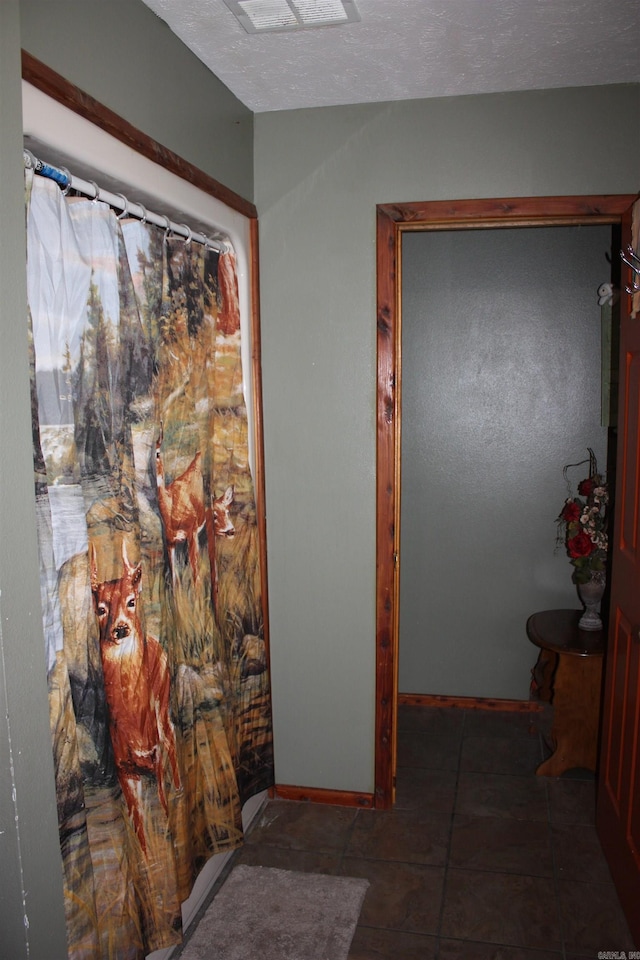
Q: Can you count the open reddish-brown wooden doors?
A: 1